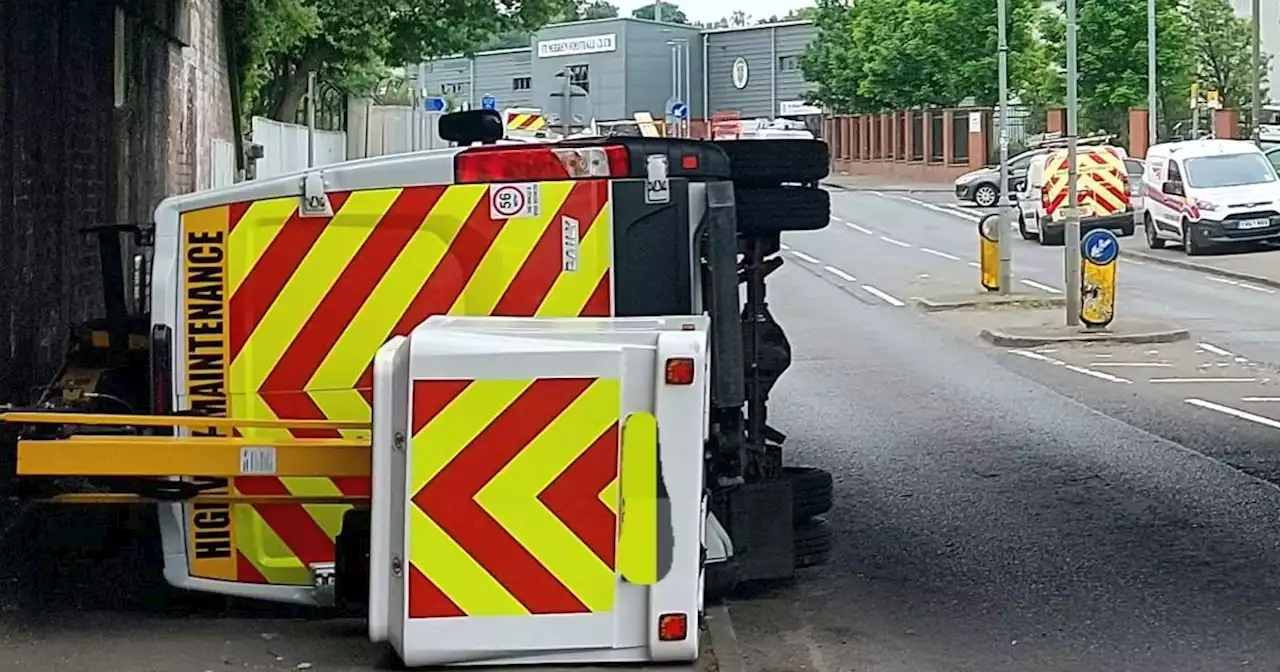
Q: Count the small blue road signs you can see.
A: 4